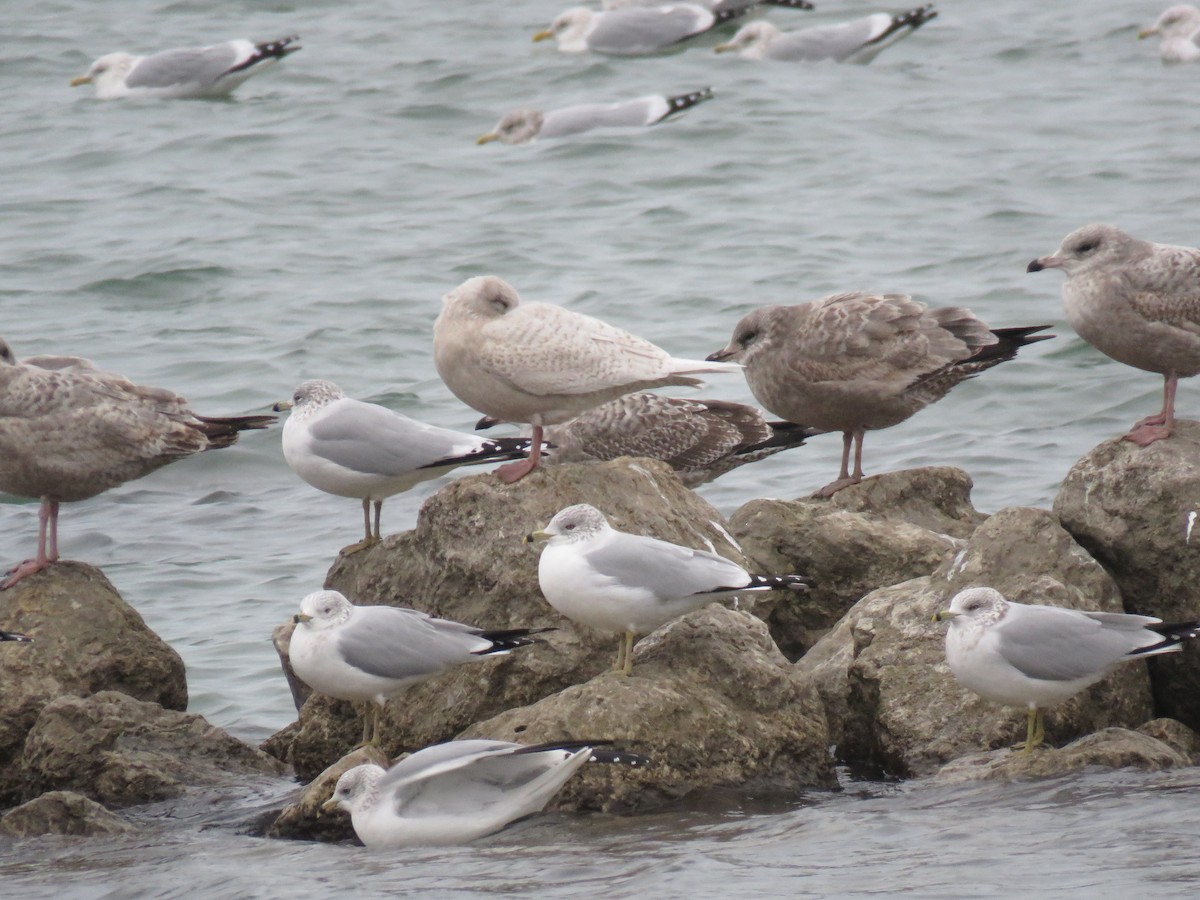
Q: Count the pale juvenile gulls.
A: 1